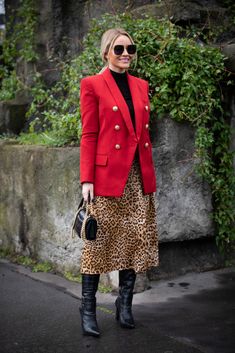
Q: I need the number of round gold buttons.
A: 6